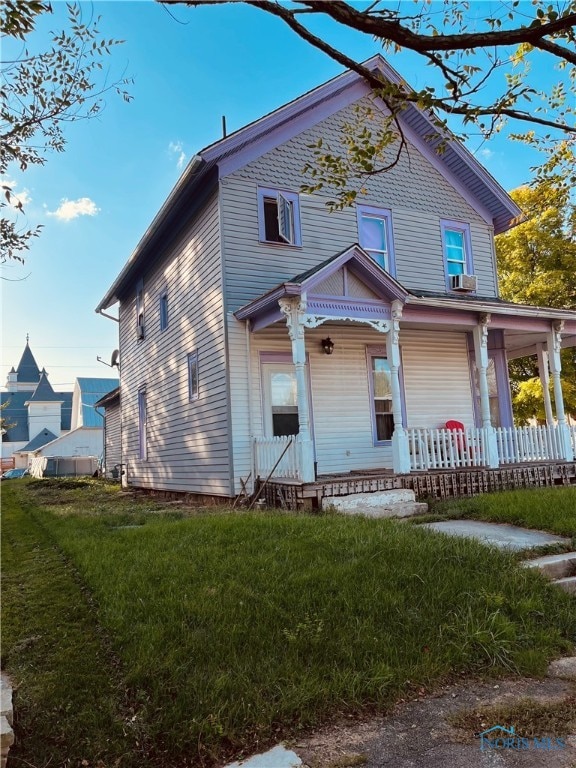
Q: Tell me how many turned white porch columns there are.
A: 5